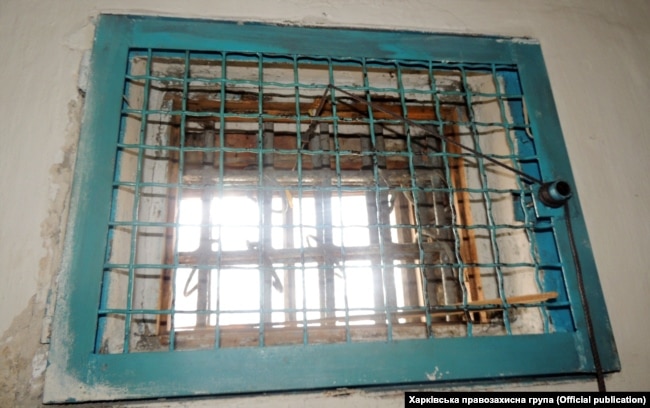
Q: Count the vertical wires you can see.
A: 11